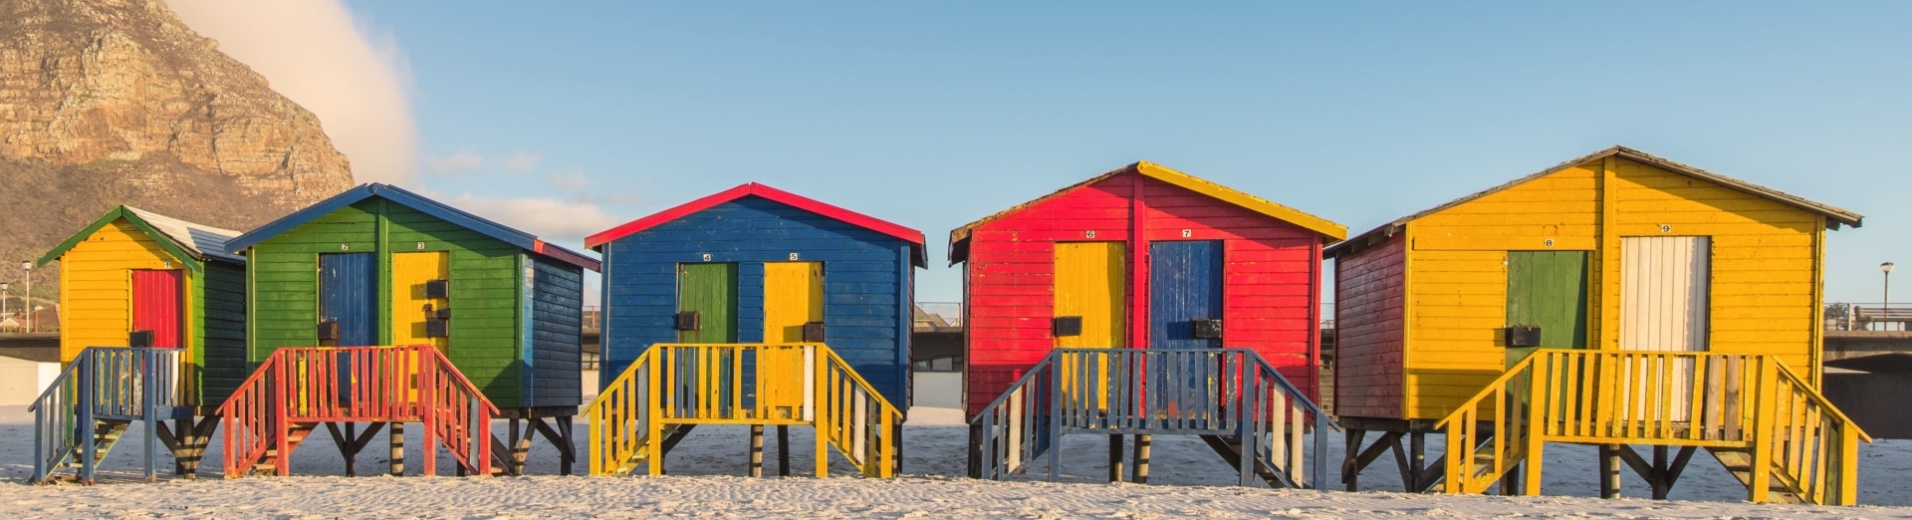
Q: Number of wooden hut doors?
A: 9